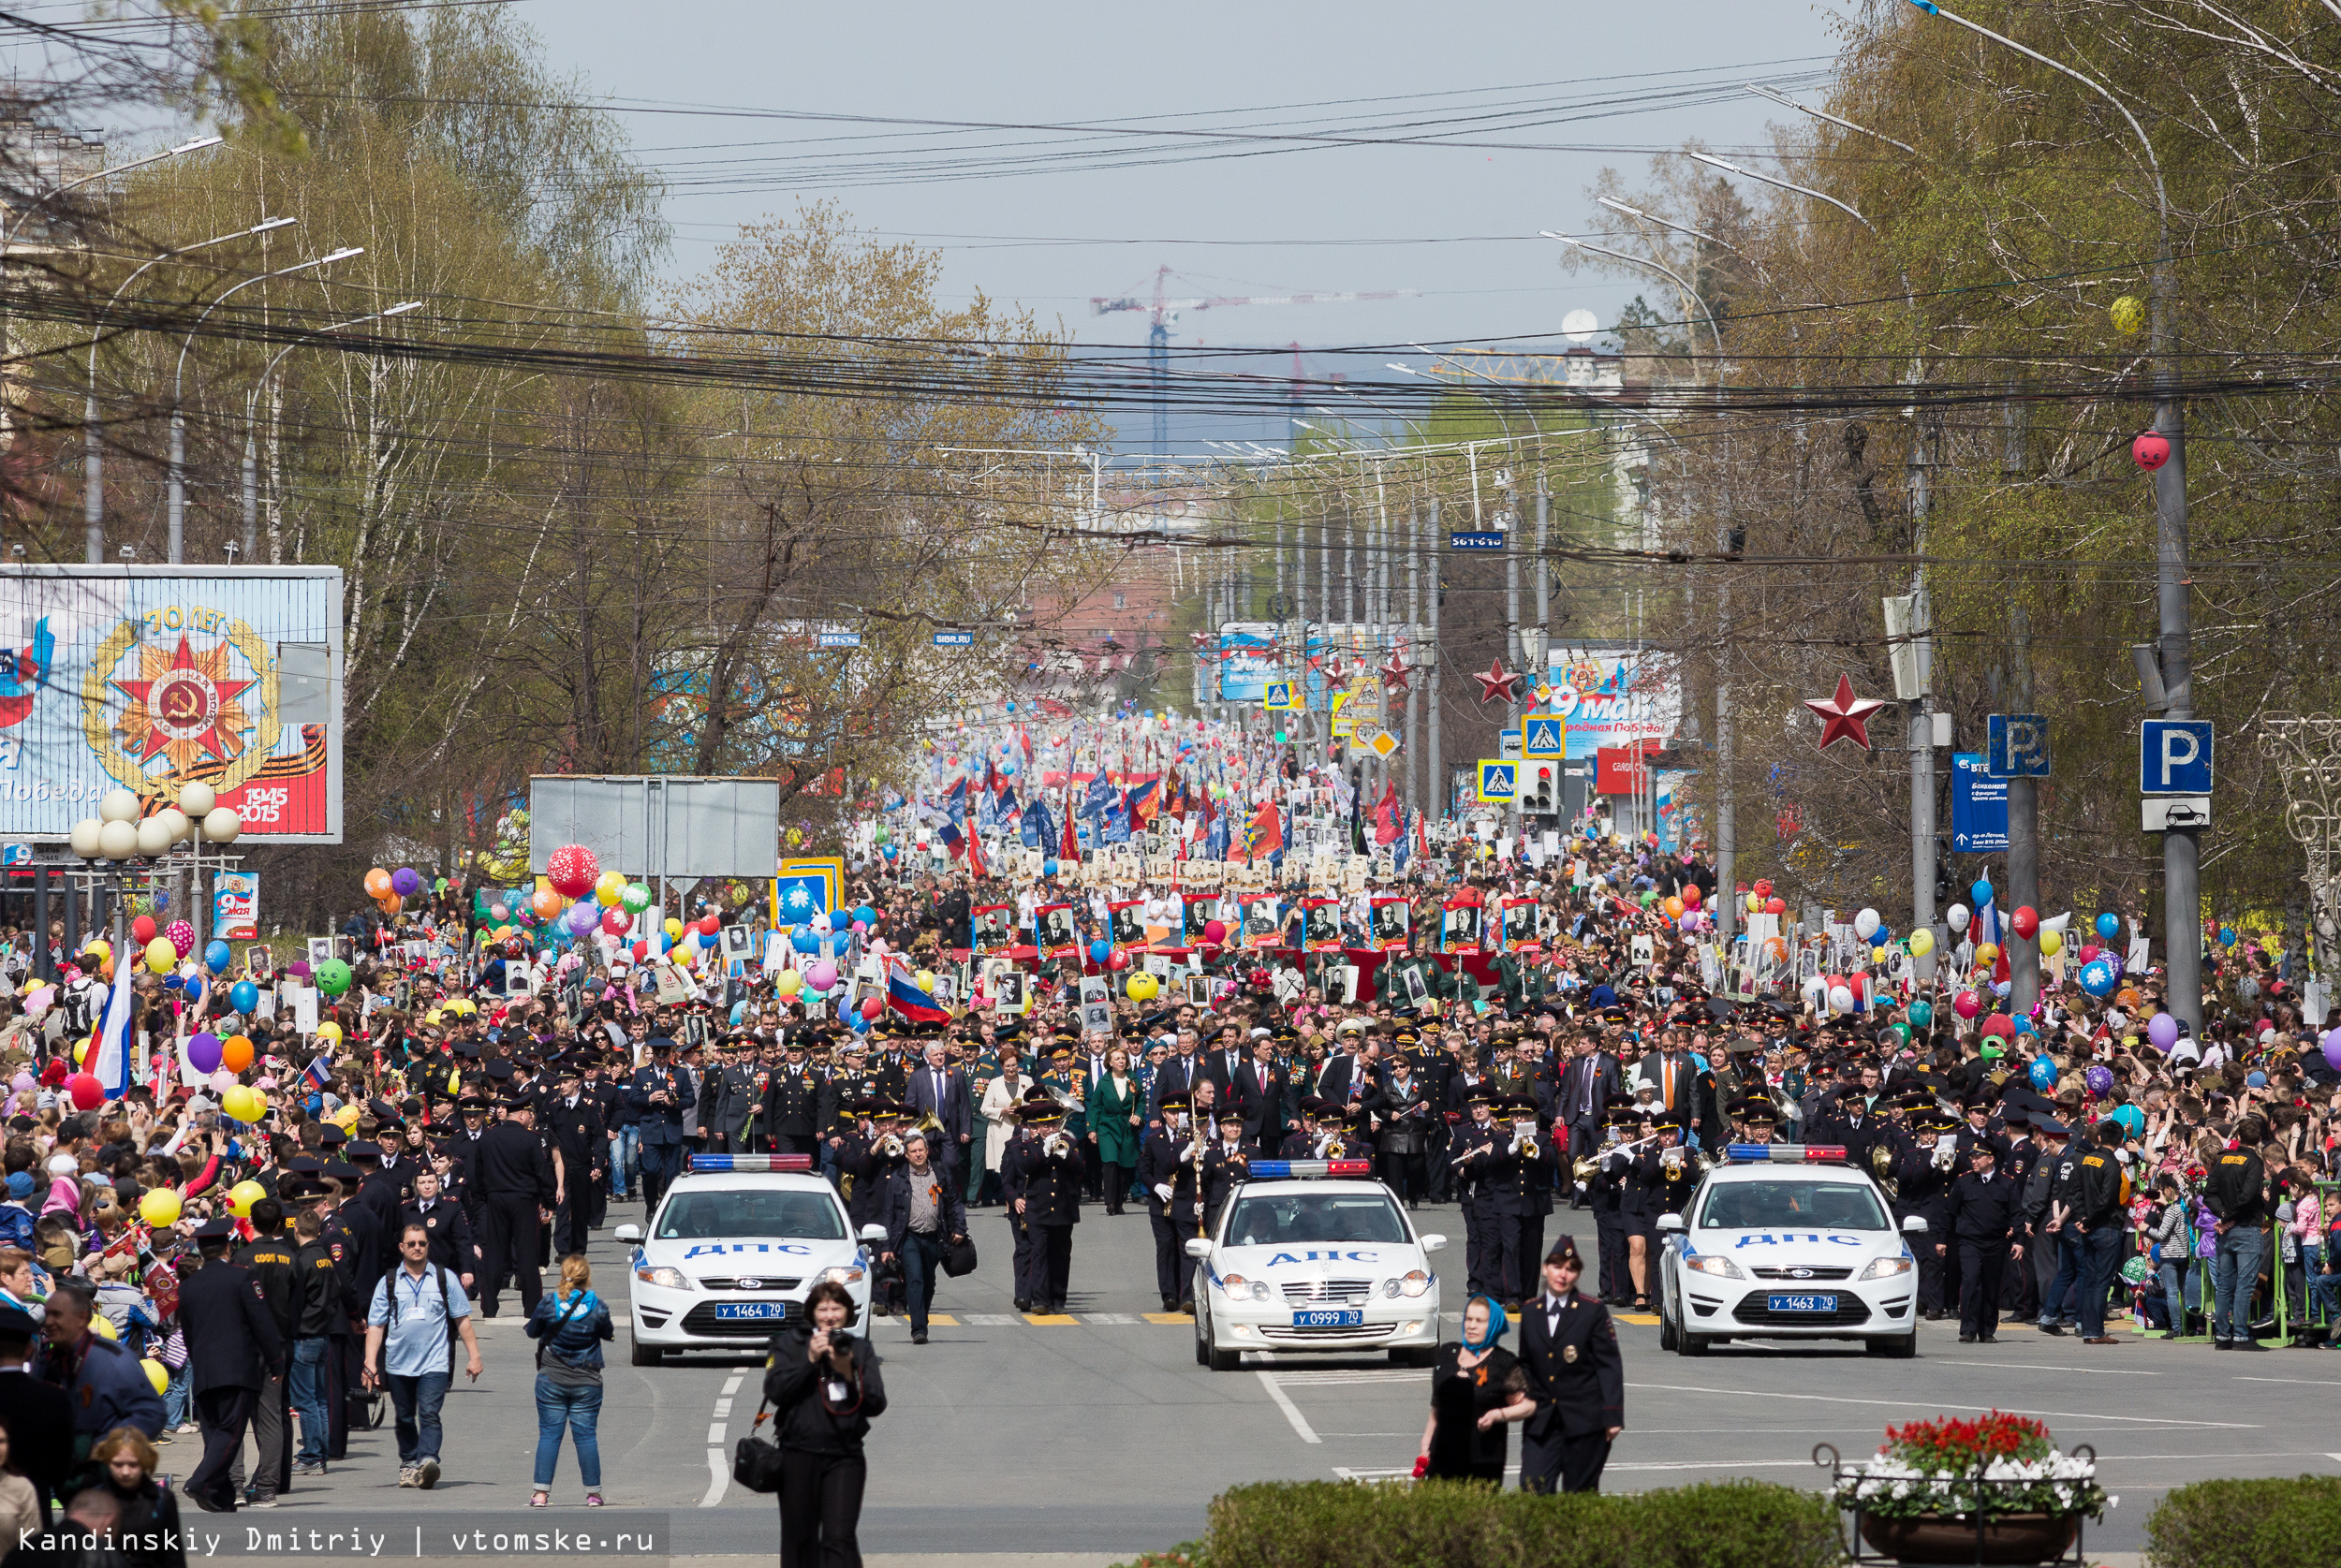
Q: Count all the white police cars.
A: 3